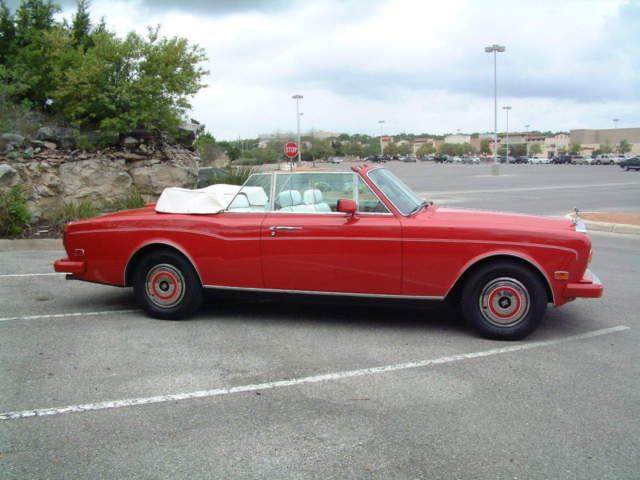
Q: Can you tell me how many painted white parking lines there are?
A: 3